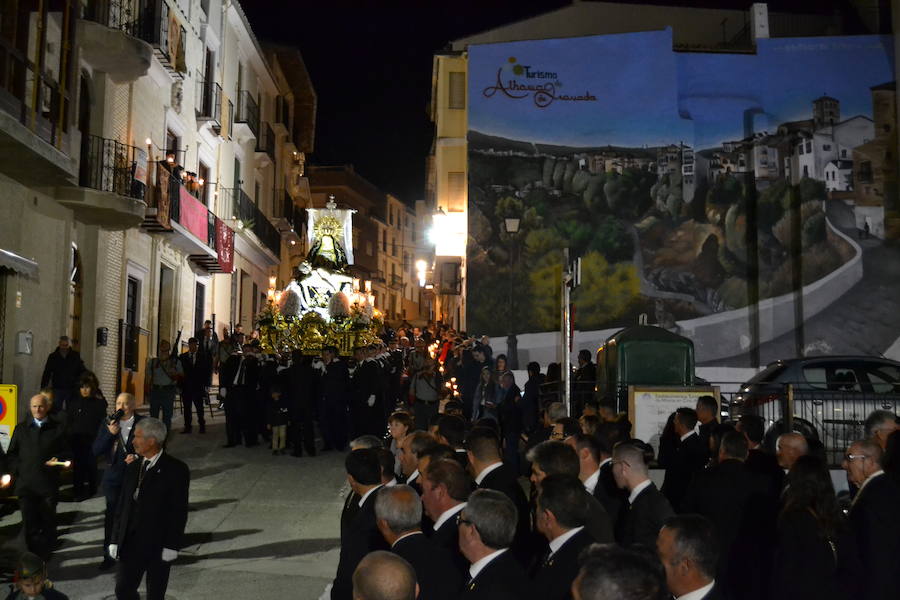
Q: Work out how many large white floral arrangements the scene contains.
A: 2